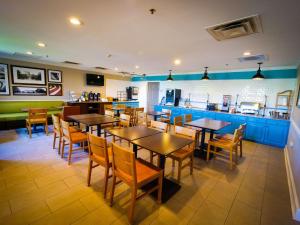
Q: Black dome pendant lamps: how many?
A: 3